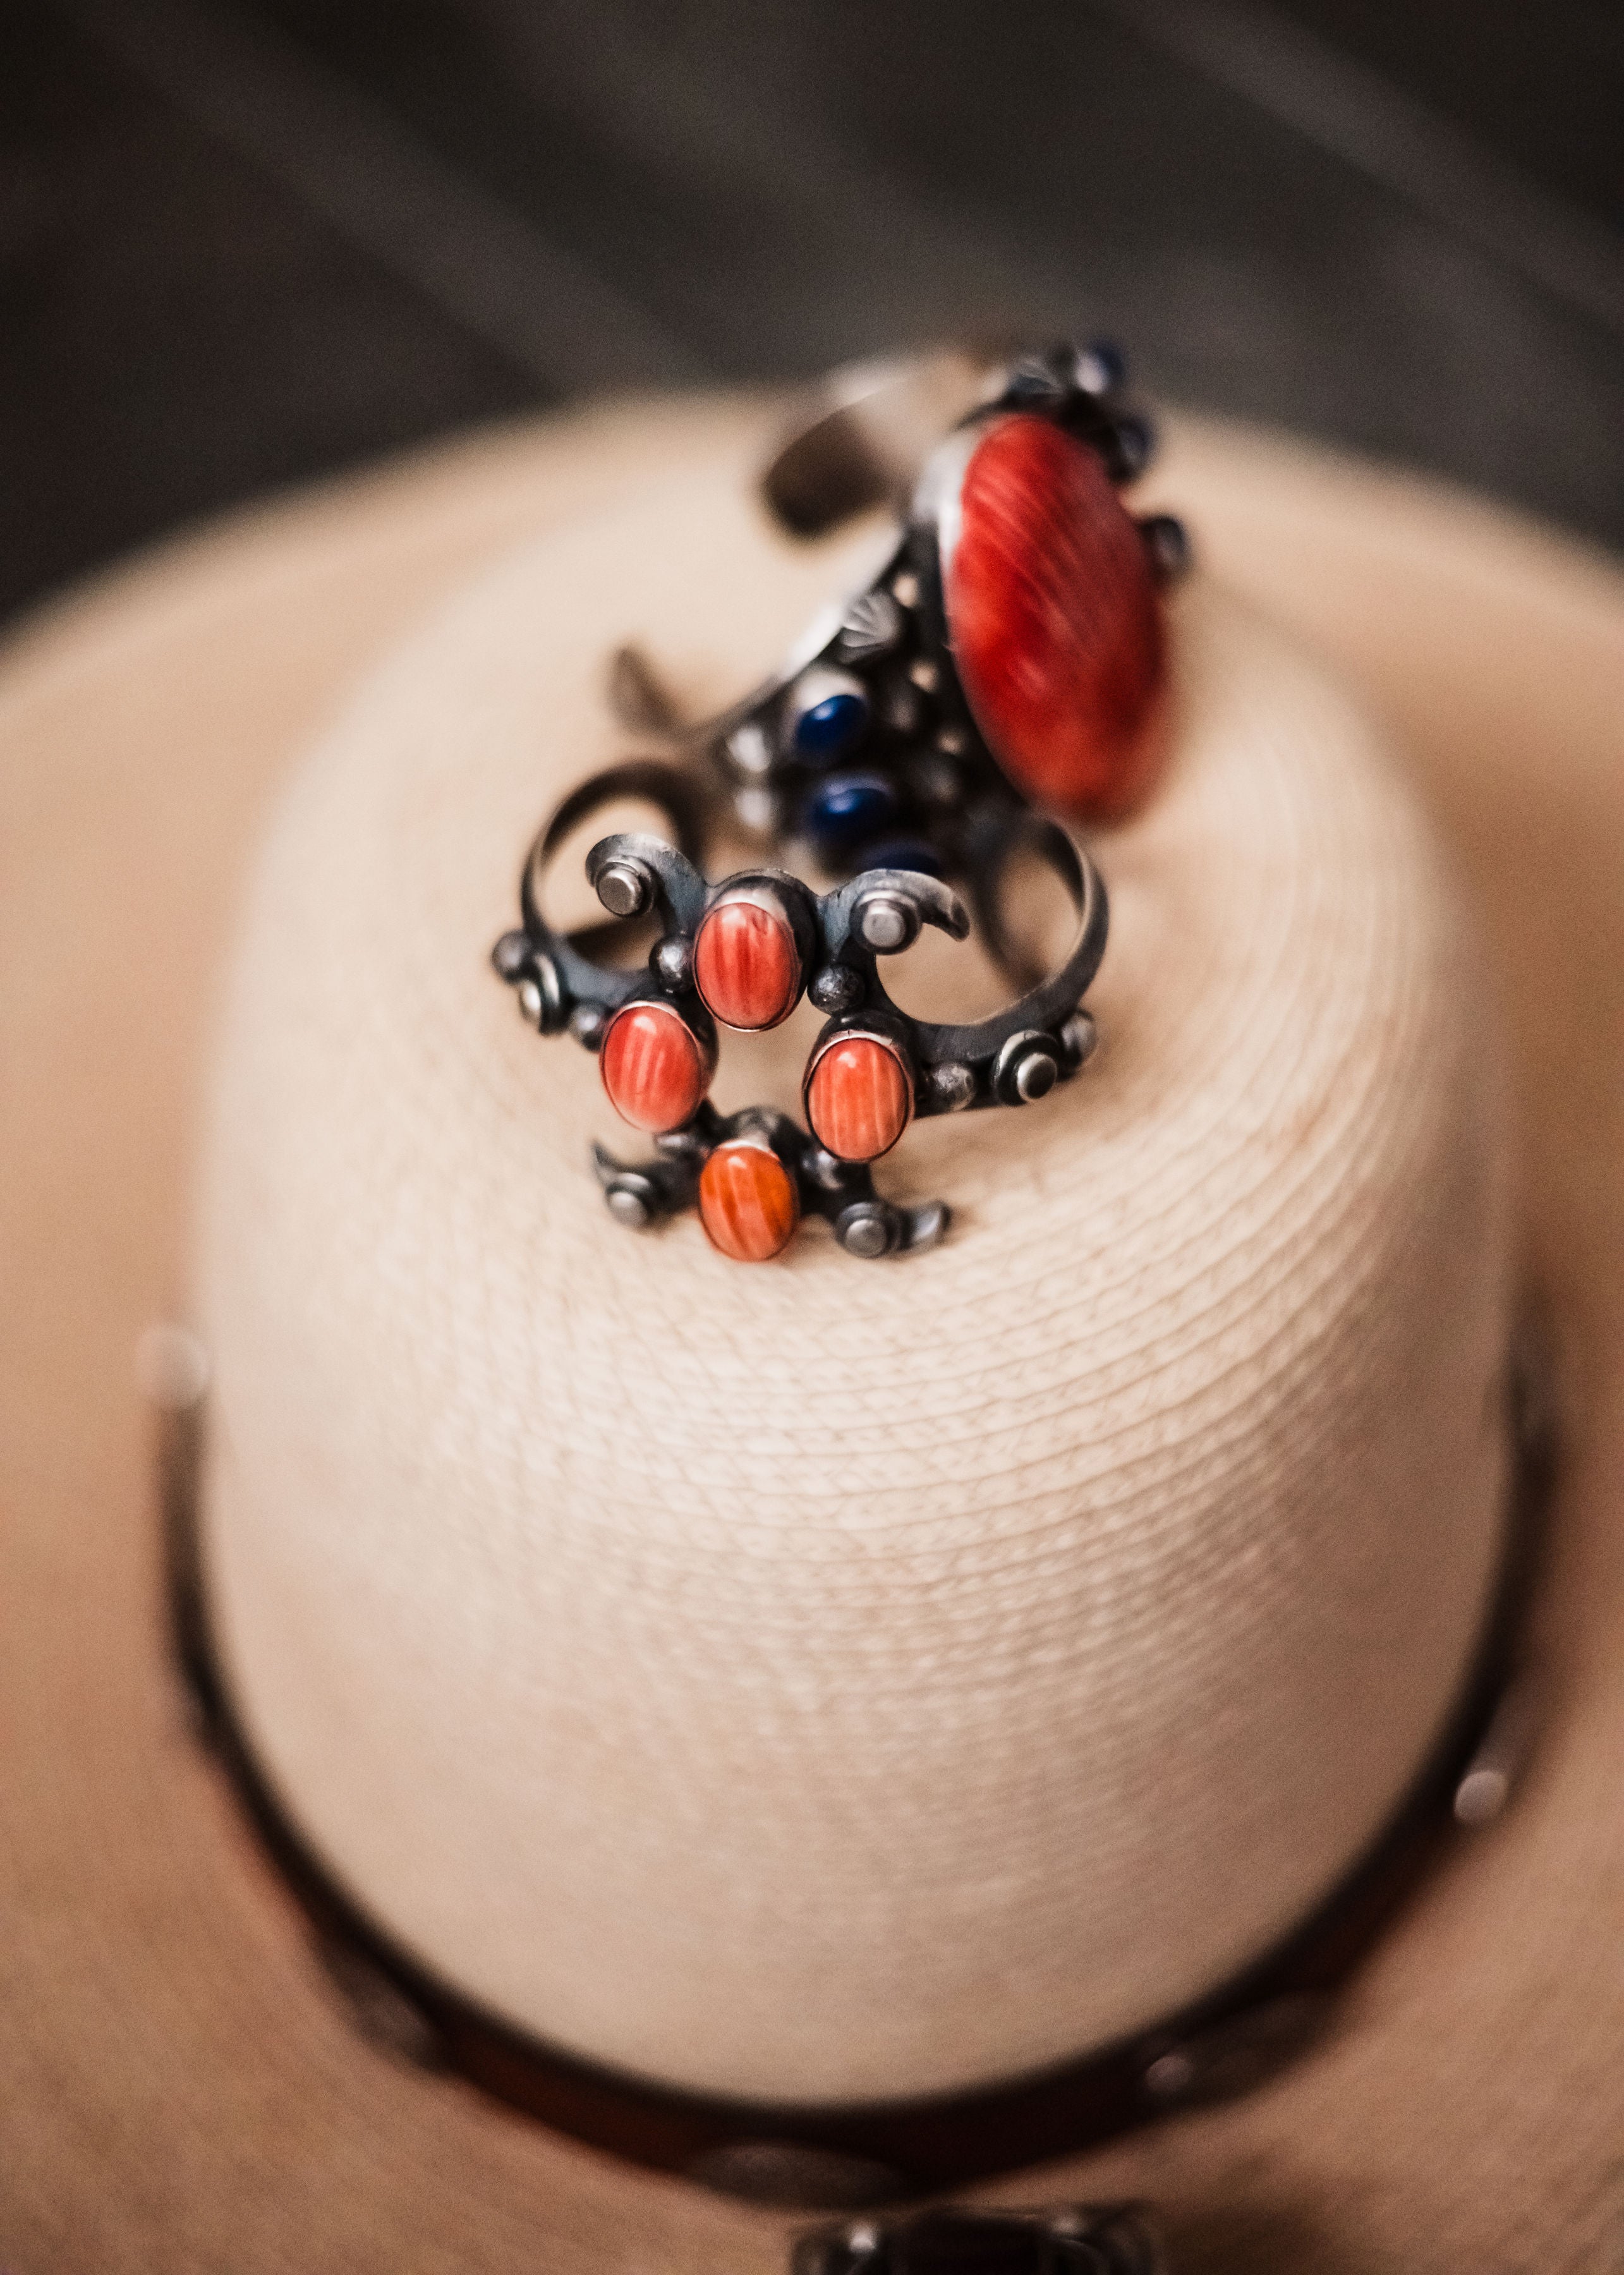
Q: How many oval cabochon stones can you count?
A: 11